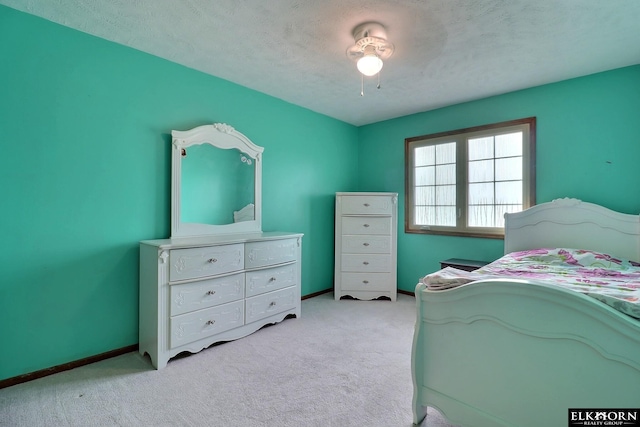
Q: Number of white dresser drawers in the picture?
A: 11